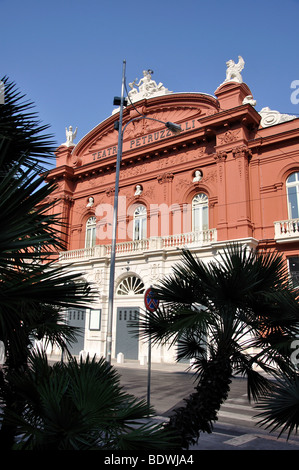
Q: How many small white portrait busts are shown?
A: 3